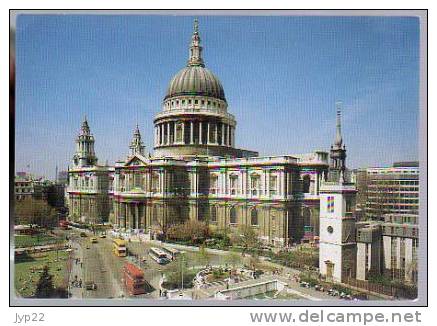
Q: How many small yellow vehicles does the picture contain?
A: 1